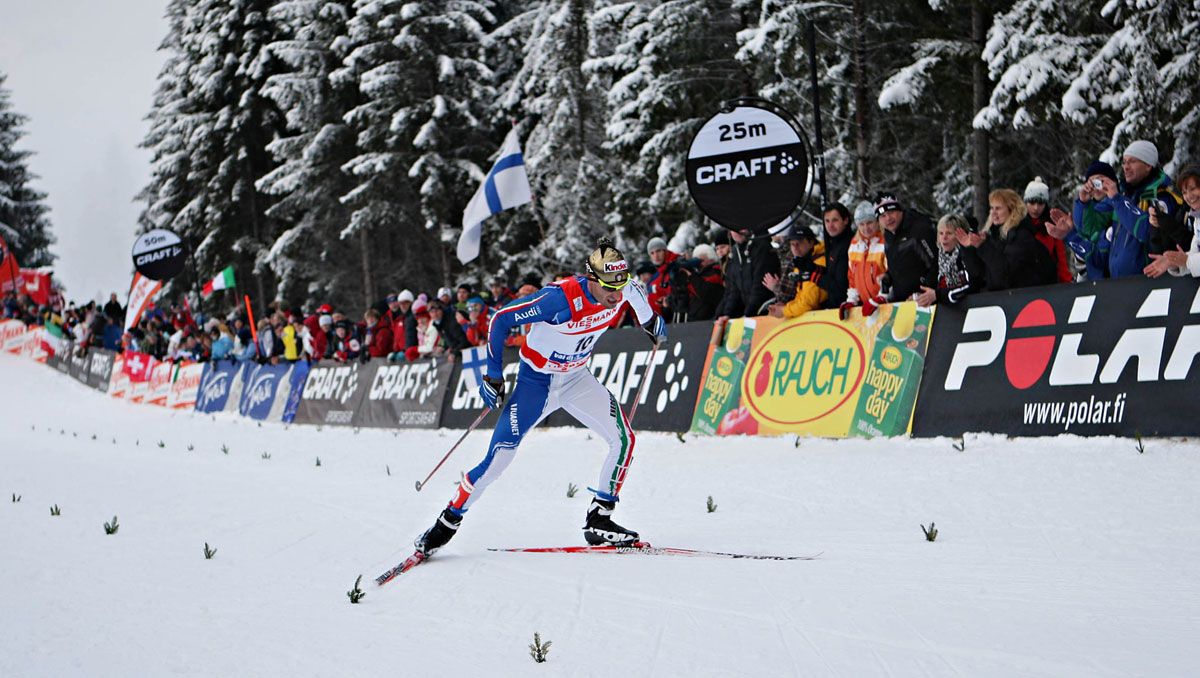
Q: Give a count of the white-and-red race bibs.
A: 1